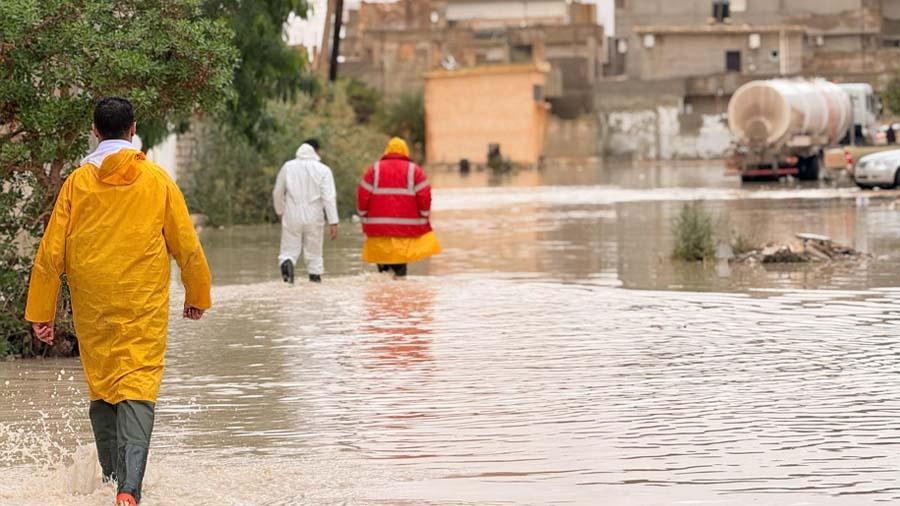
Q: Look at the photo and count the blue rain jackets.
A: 0